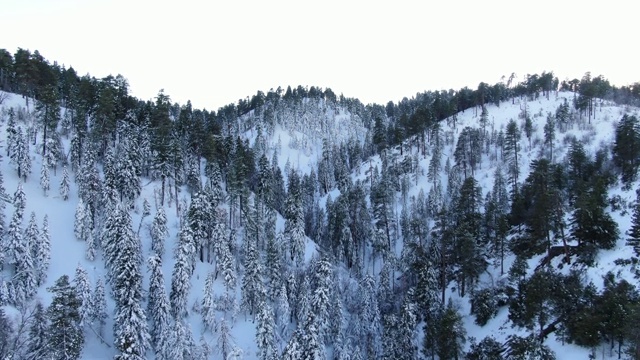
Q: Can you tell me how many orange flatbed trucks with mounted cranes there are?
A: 0